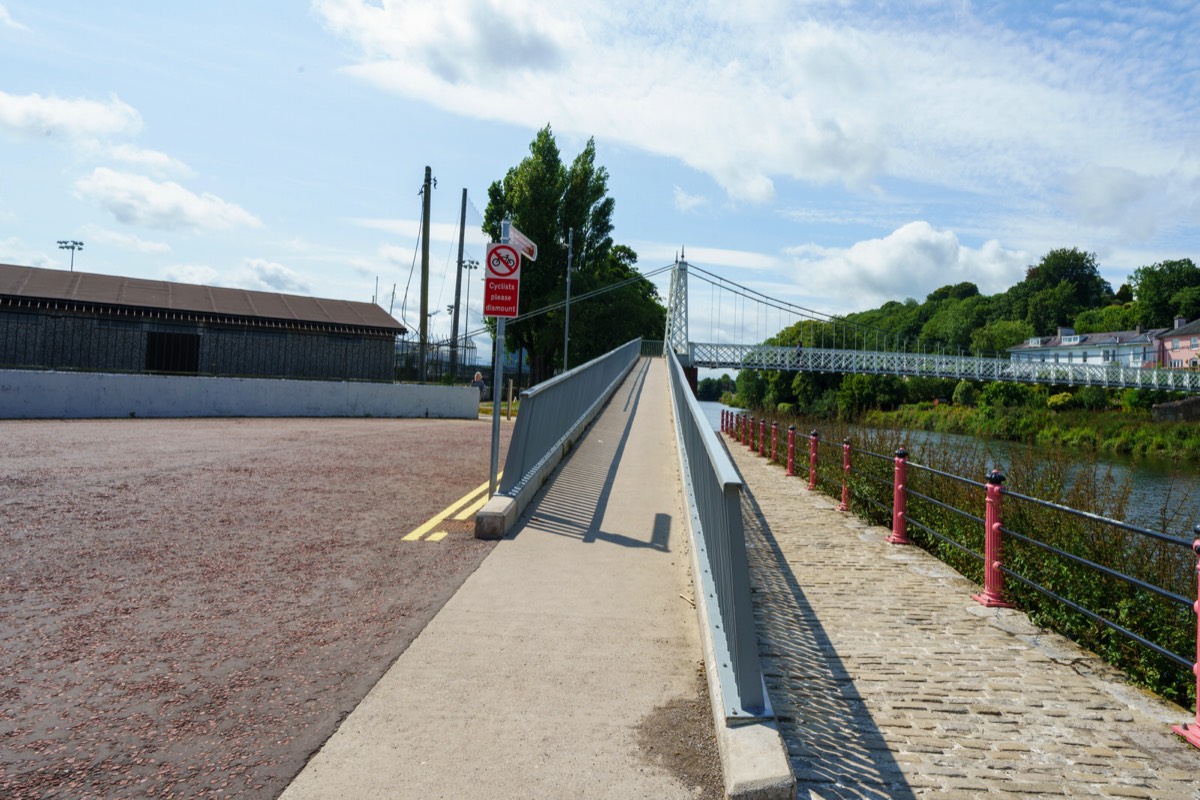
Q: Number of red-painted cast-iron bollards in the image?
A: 14